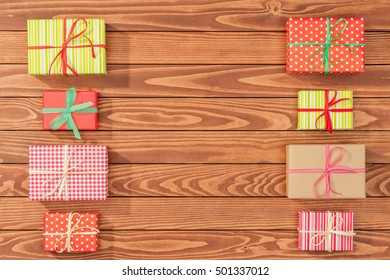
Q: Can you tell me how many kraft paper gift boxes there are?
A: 1